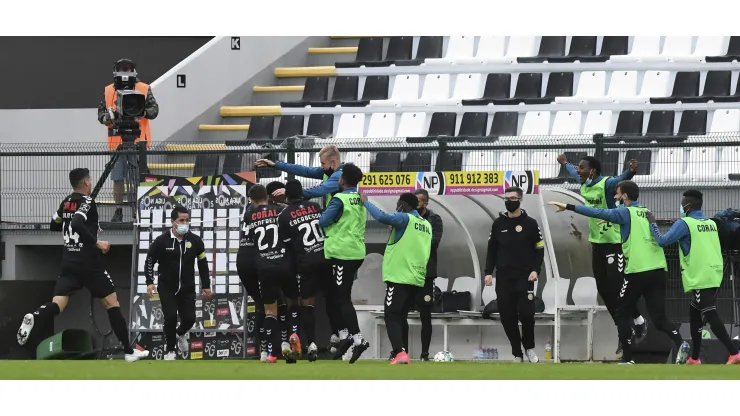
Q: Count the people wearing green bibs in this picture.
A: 6